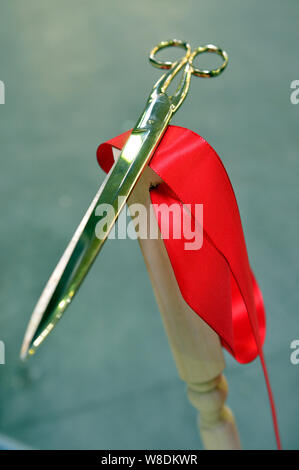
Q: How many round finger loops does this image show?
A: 2